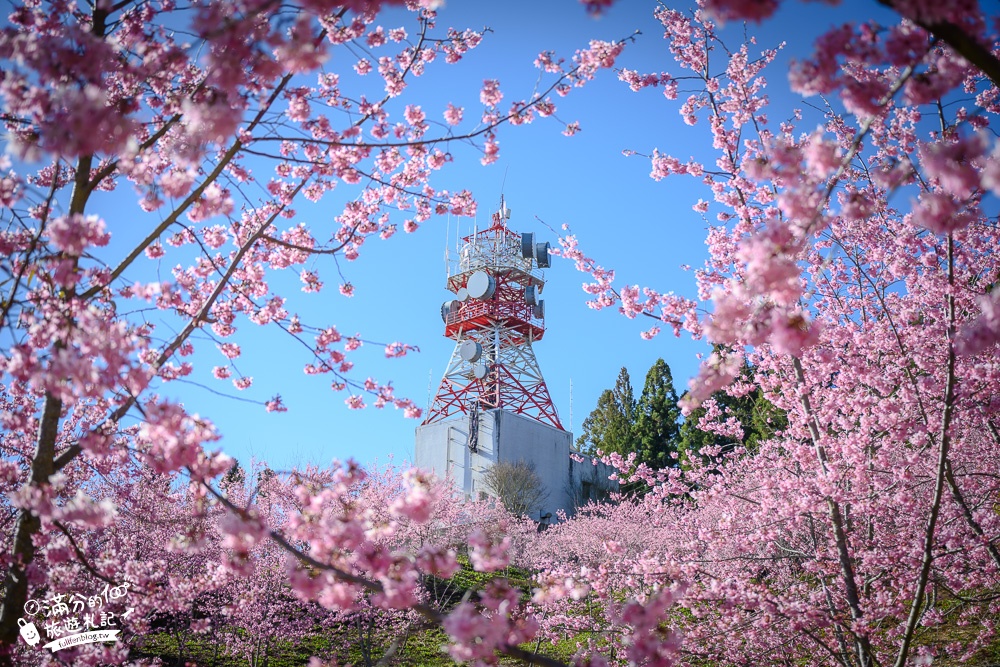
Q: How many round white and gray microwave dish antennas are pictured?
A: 9